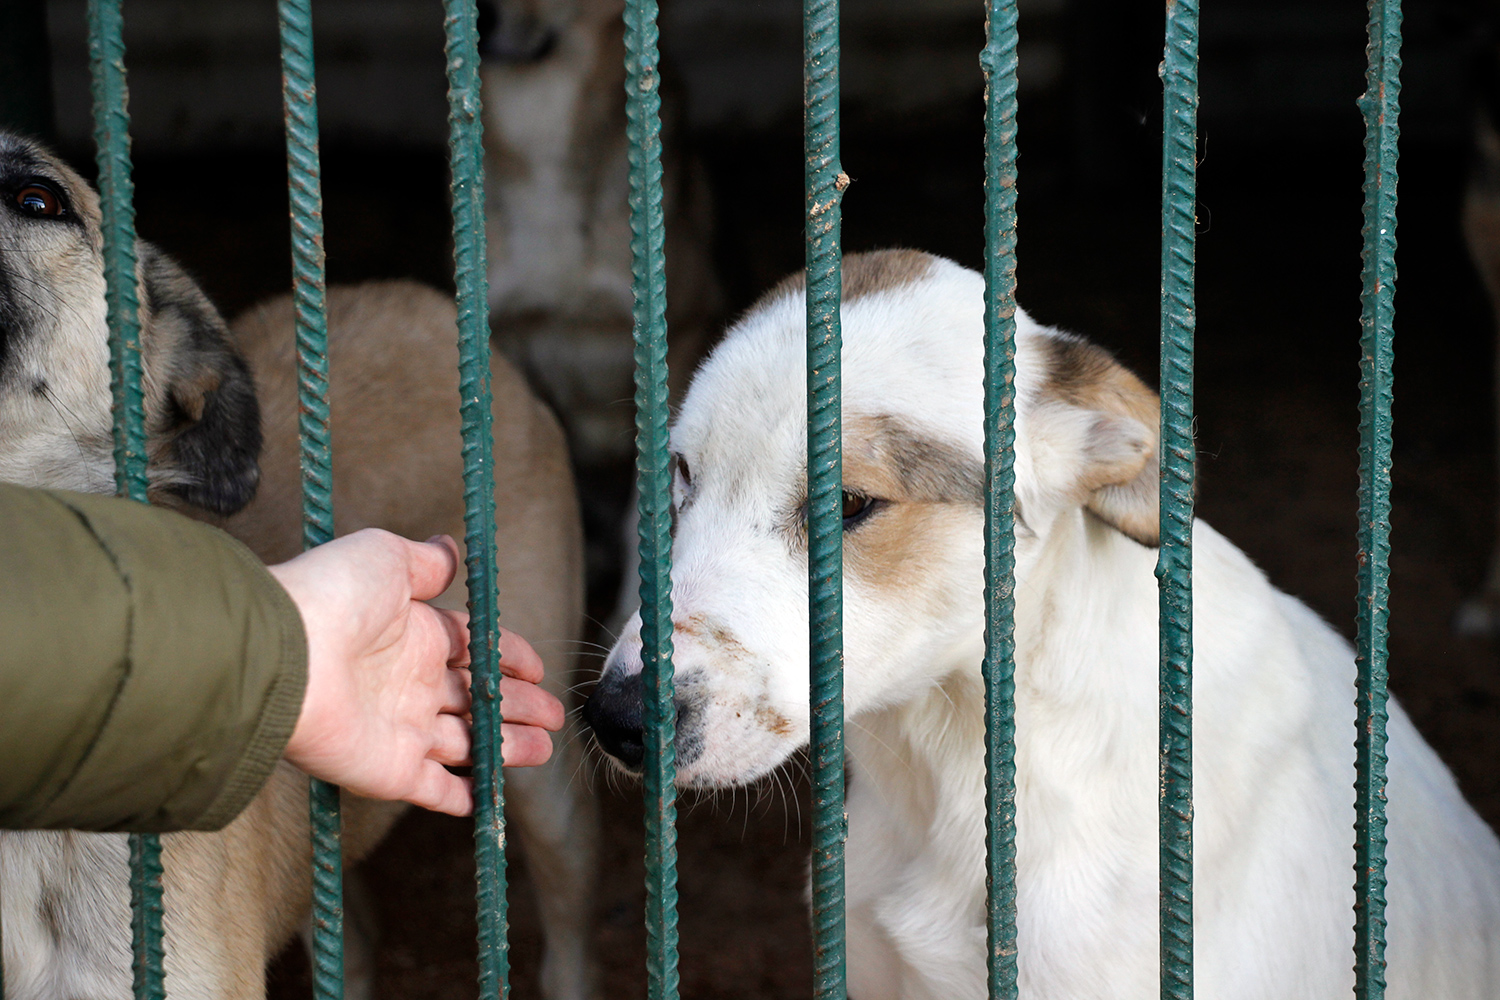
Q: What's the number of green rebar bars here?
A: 8